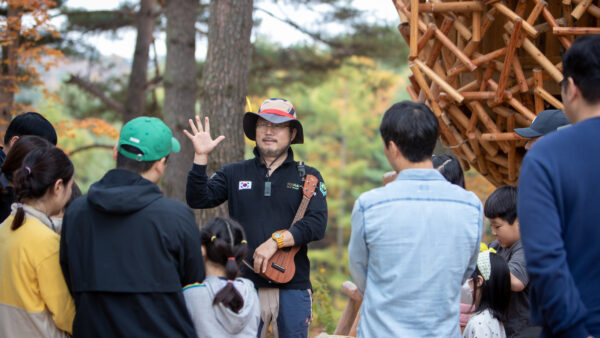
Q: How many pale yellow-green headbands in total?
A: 1